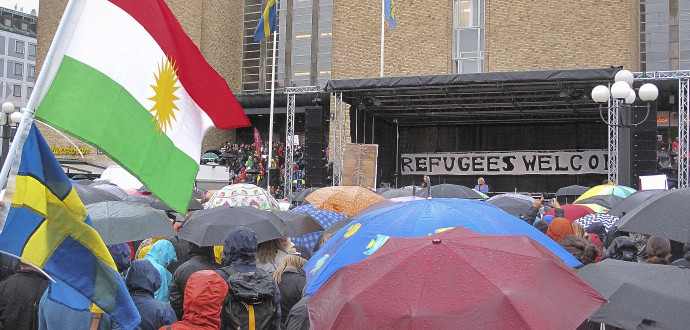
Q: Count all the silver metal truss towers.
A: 4